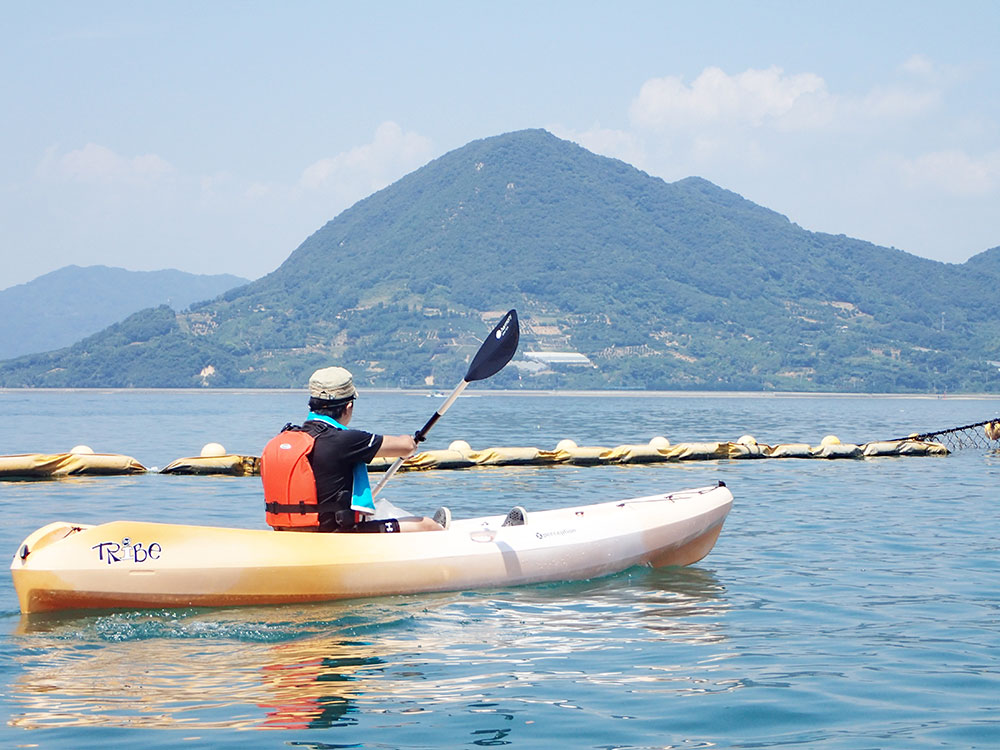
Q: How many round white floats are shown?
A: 7